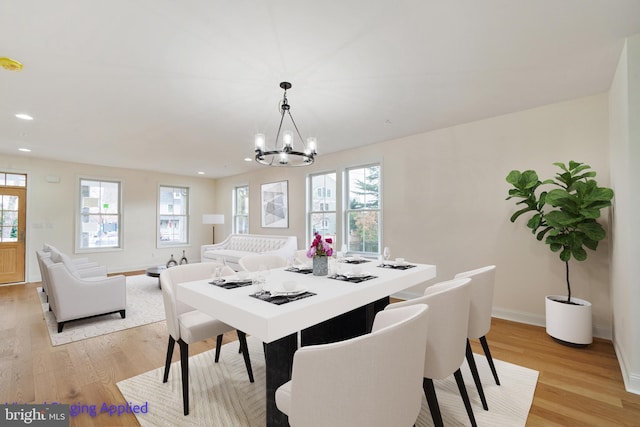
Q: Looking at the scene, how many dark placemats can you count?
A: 6